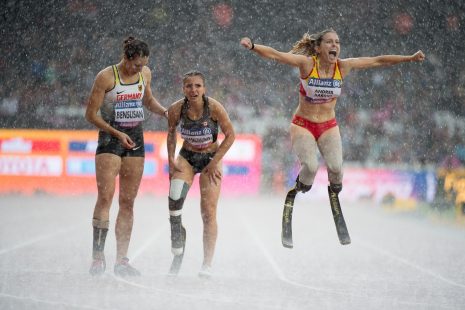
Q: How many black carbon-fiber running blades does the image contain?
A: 3